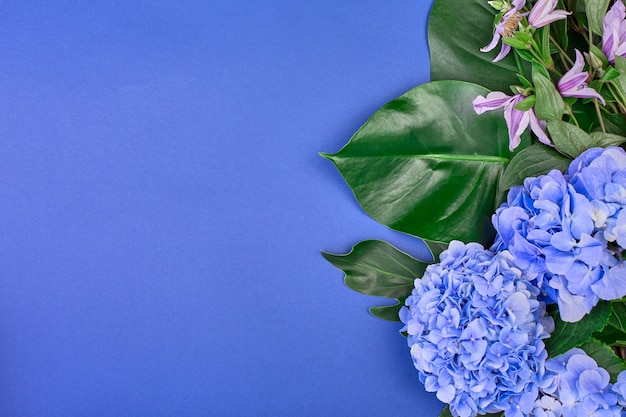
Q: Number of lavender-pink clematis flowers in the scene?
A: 5